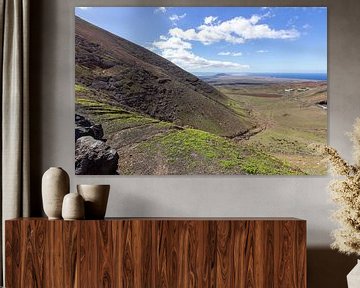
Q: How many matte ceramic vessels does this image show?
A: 3